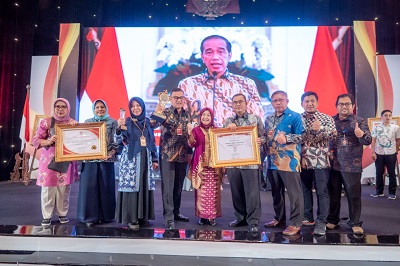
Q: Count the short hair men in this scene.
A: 7